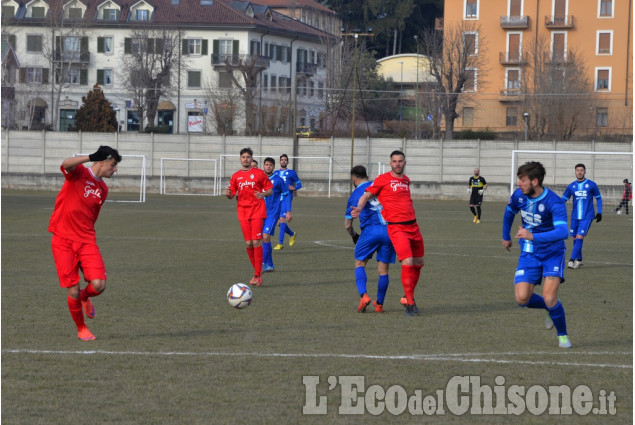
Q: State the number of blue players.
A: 5